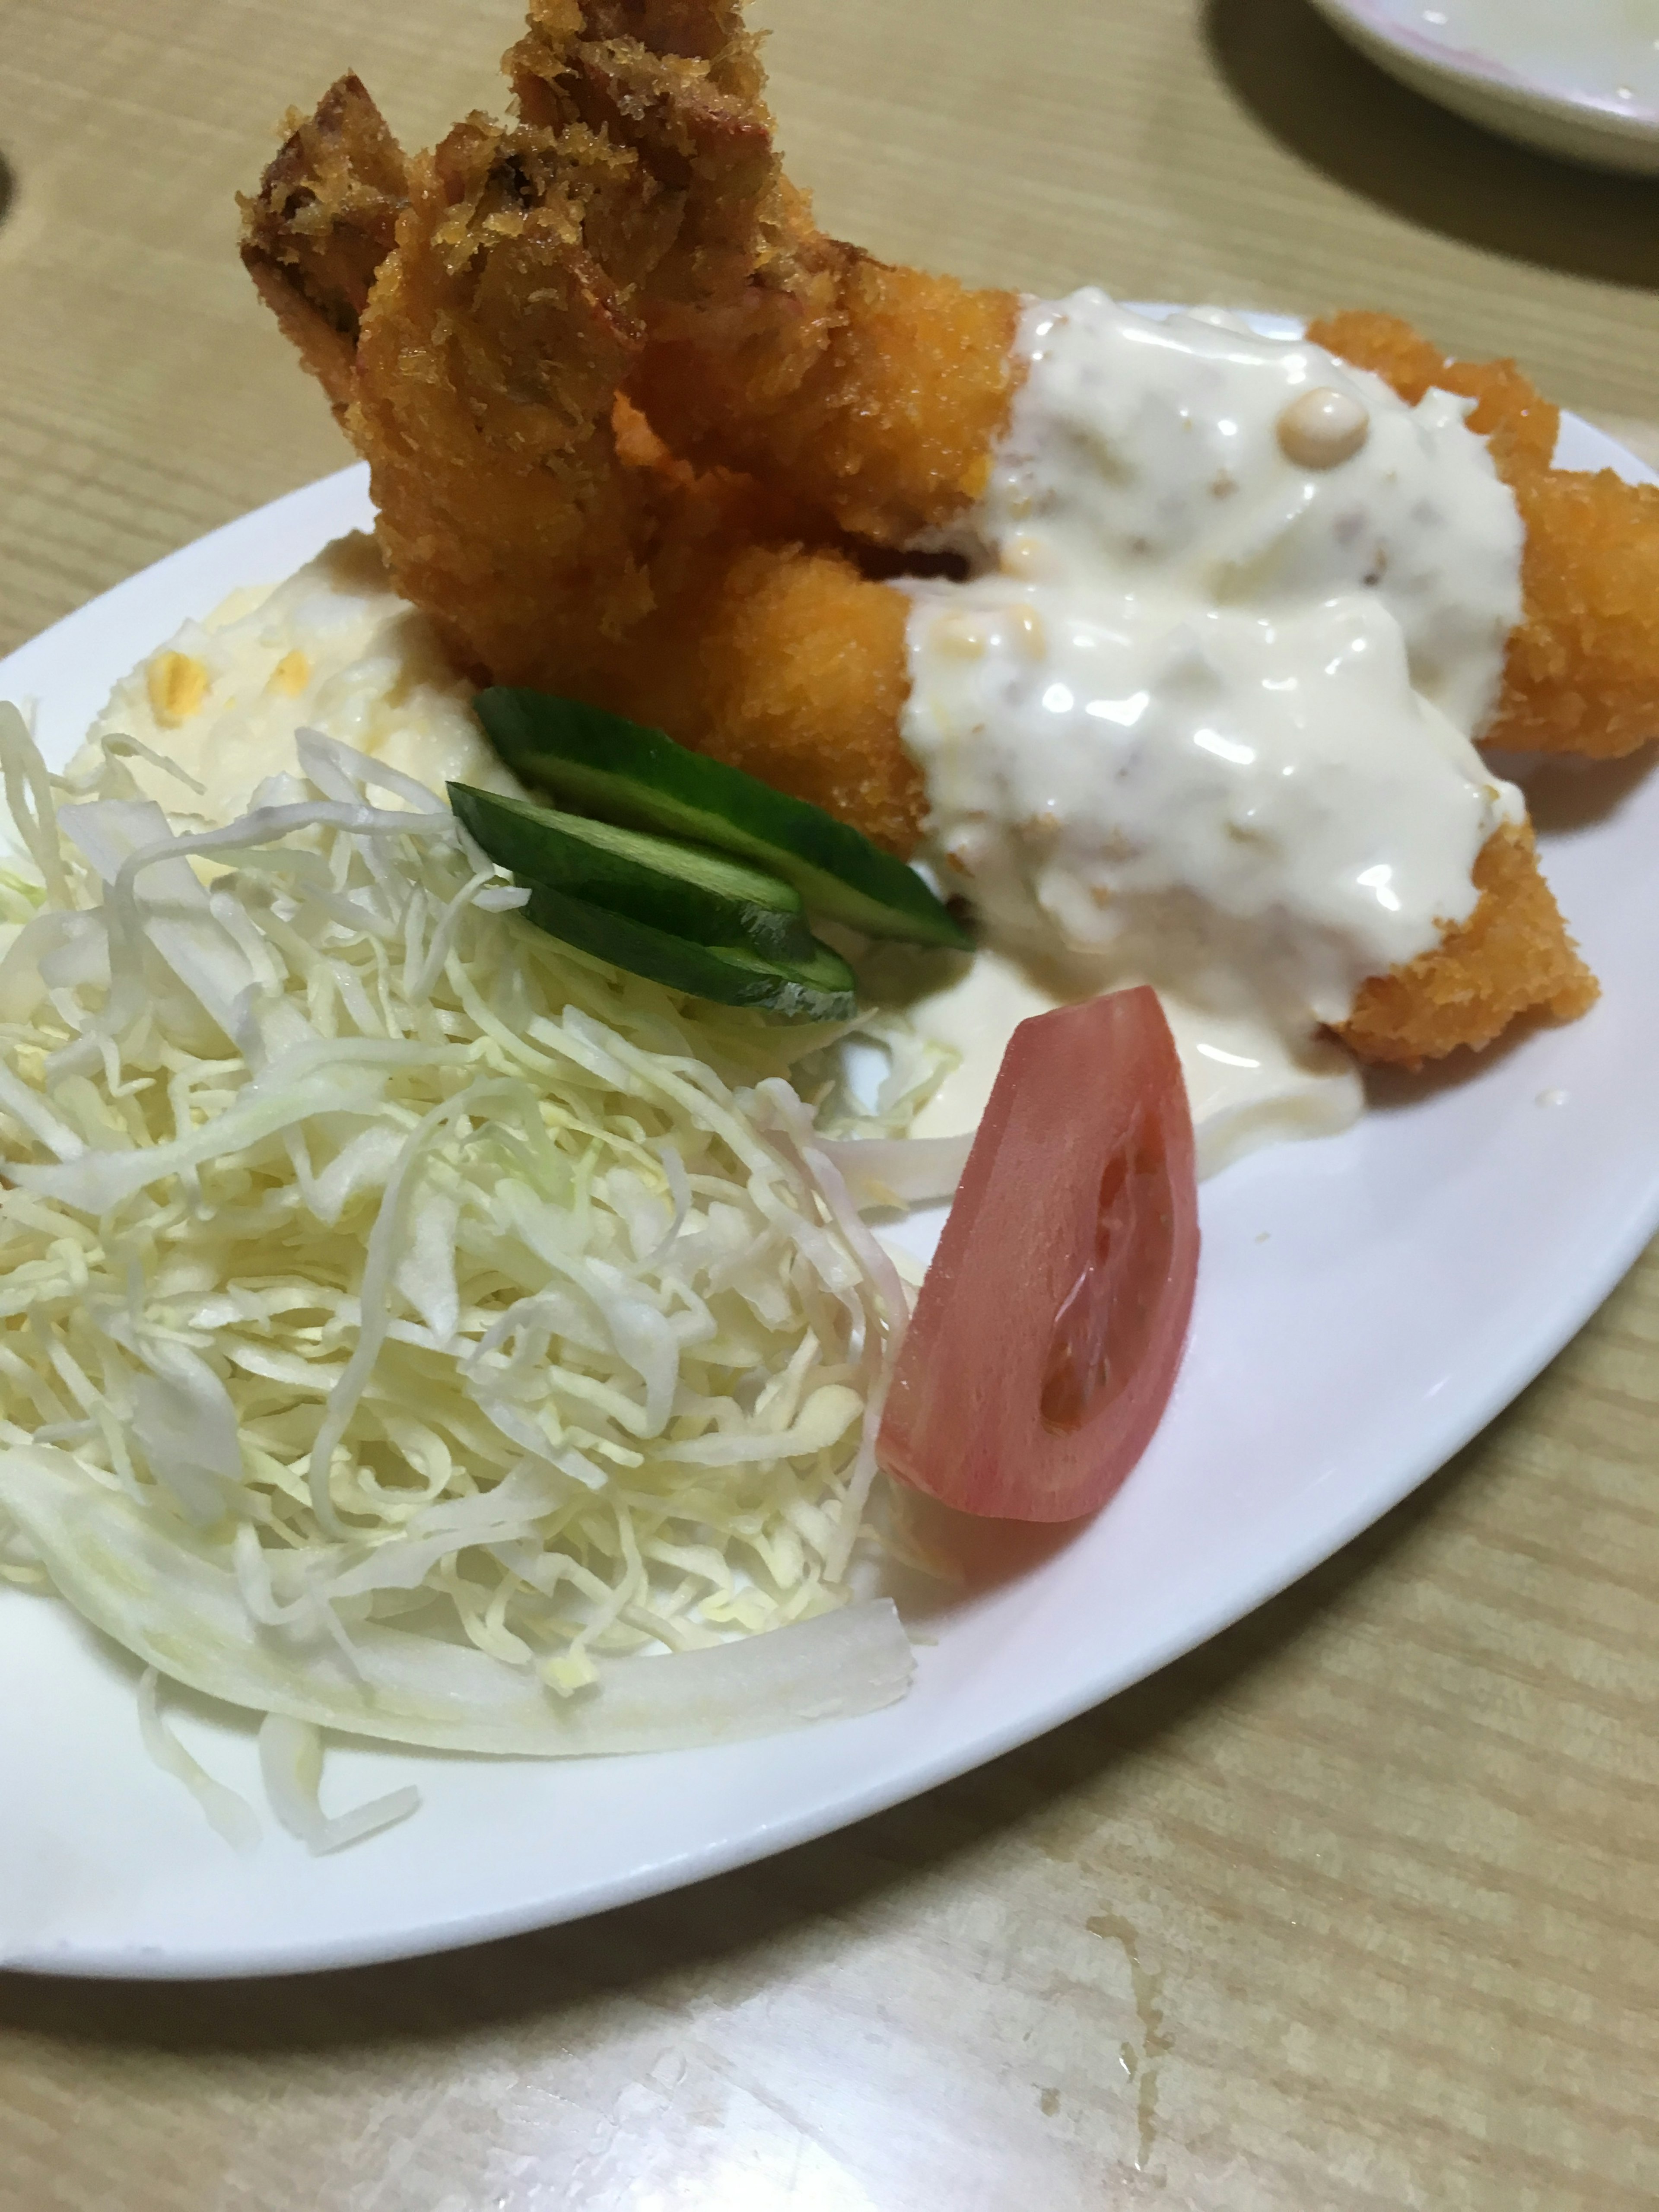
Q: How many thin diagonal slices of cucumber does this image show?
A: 3